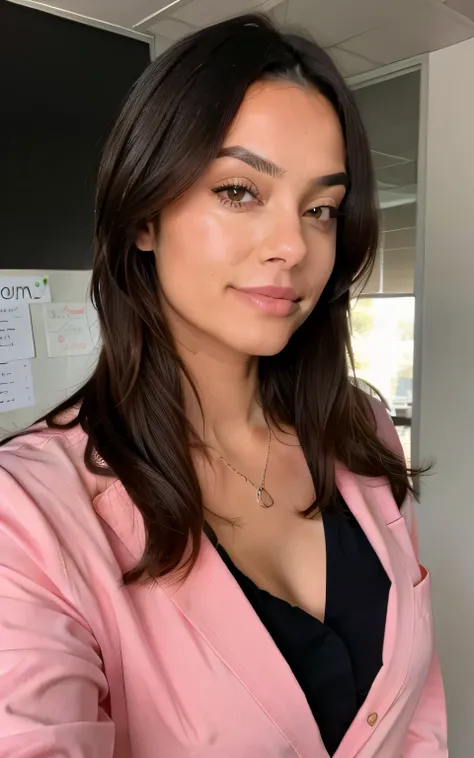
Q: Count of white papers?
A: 4